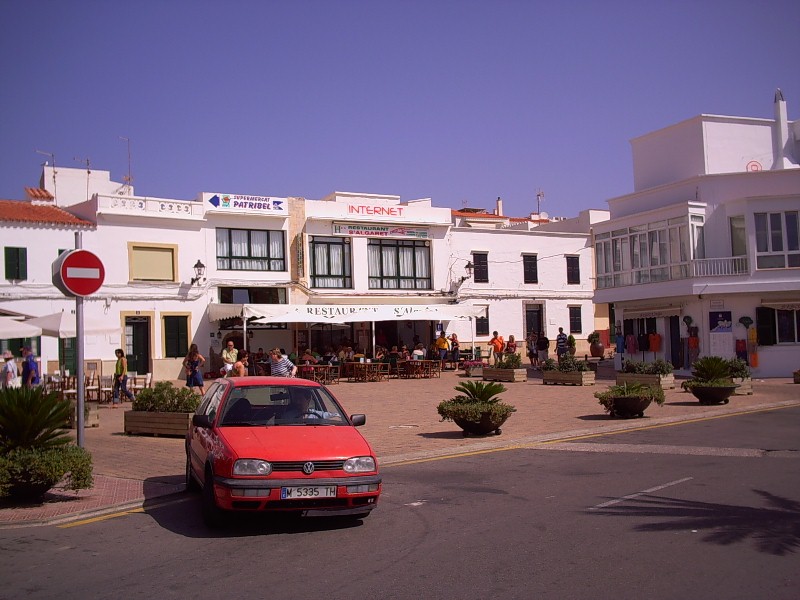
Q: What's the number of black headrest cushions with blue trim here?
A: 0